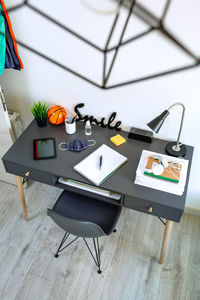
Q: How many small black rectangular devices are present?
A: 2